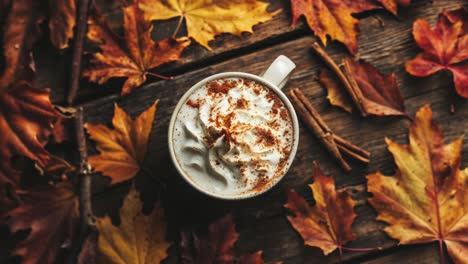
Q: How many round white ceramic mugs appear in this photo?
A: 1